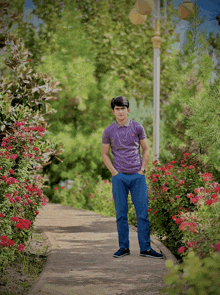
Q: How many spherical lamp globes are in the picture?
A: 3